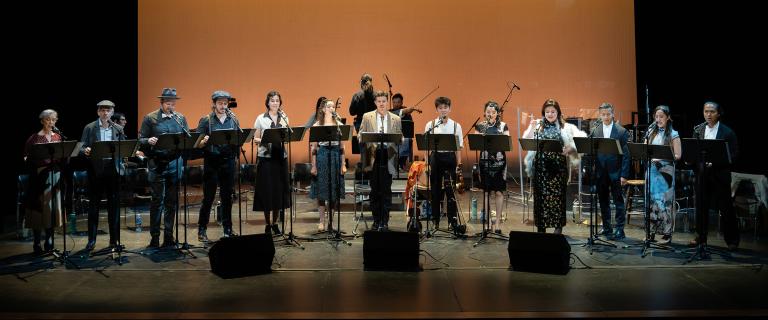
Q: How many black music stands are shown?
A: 13